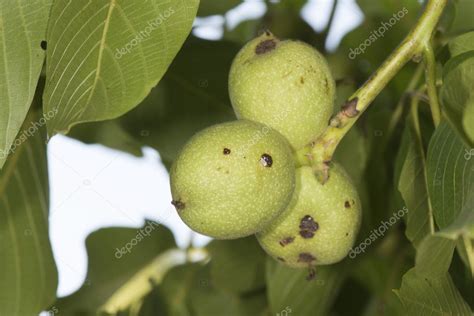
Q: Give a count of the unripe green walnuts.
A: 3